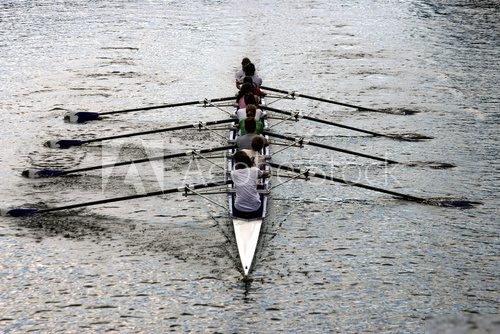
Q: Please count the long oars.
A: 8